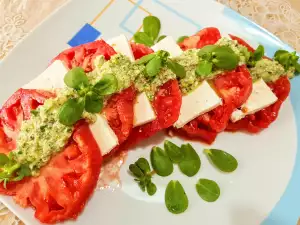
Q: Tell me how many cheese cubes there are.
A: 7